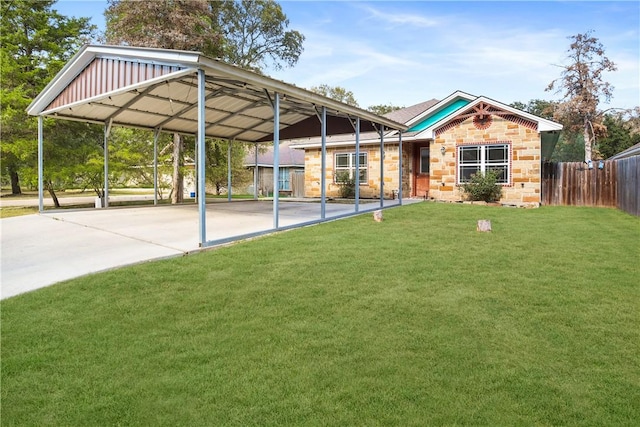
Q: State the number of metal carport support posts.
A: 12